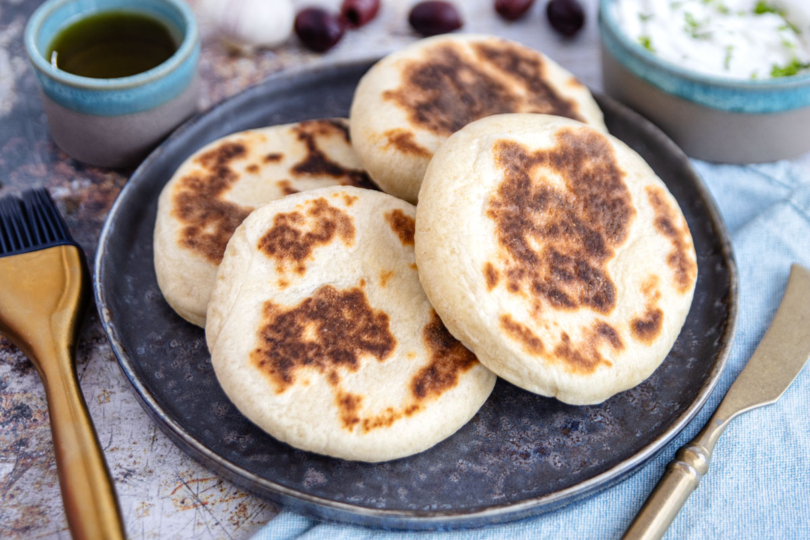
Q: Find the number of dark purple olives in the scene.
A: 5